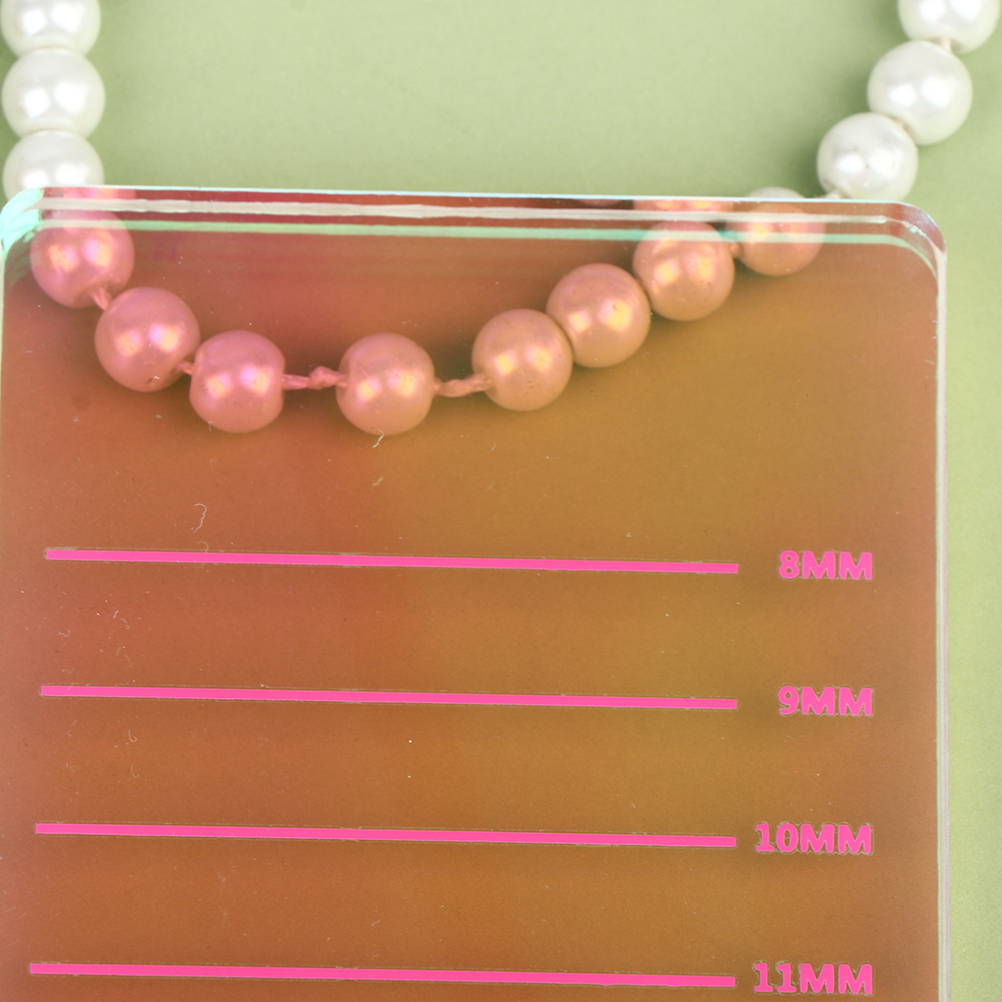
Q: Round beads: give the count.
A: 14